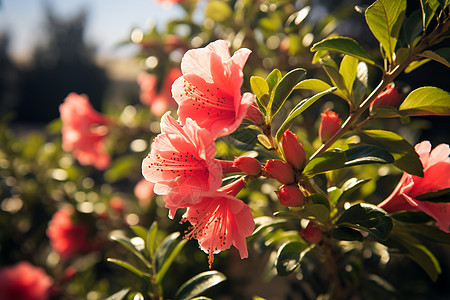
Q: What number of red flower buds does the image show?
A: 7